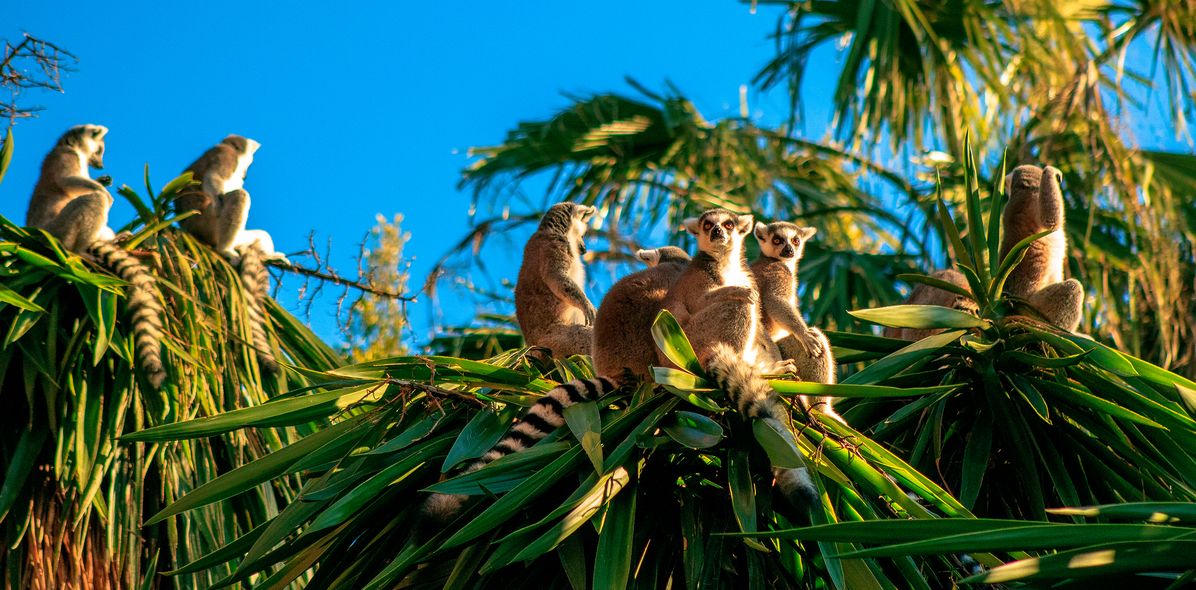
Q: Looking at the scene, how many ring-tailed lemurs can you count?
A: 8